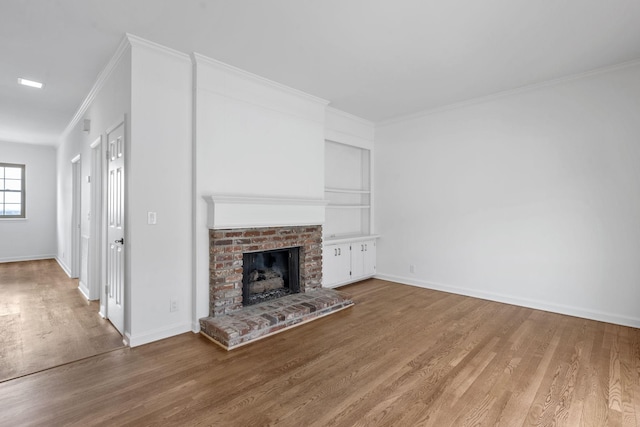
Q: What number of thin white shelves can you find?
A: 2